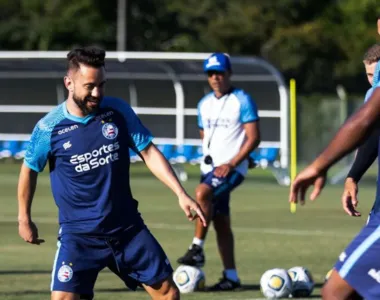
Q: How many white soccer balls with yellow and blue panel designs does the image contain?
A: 3